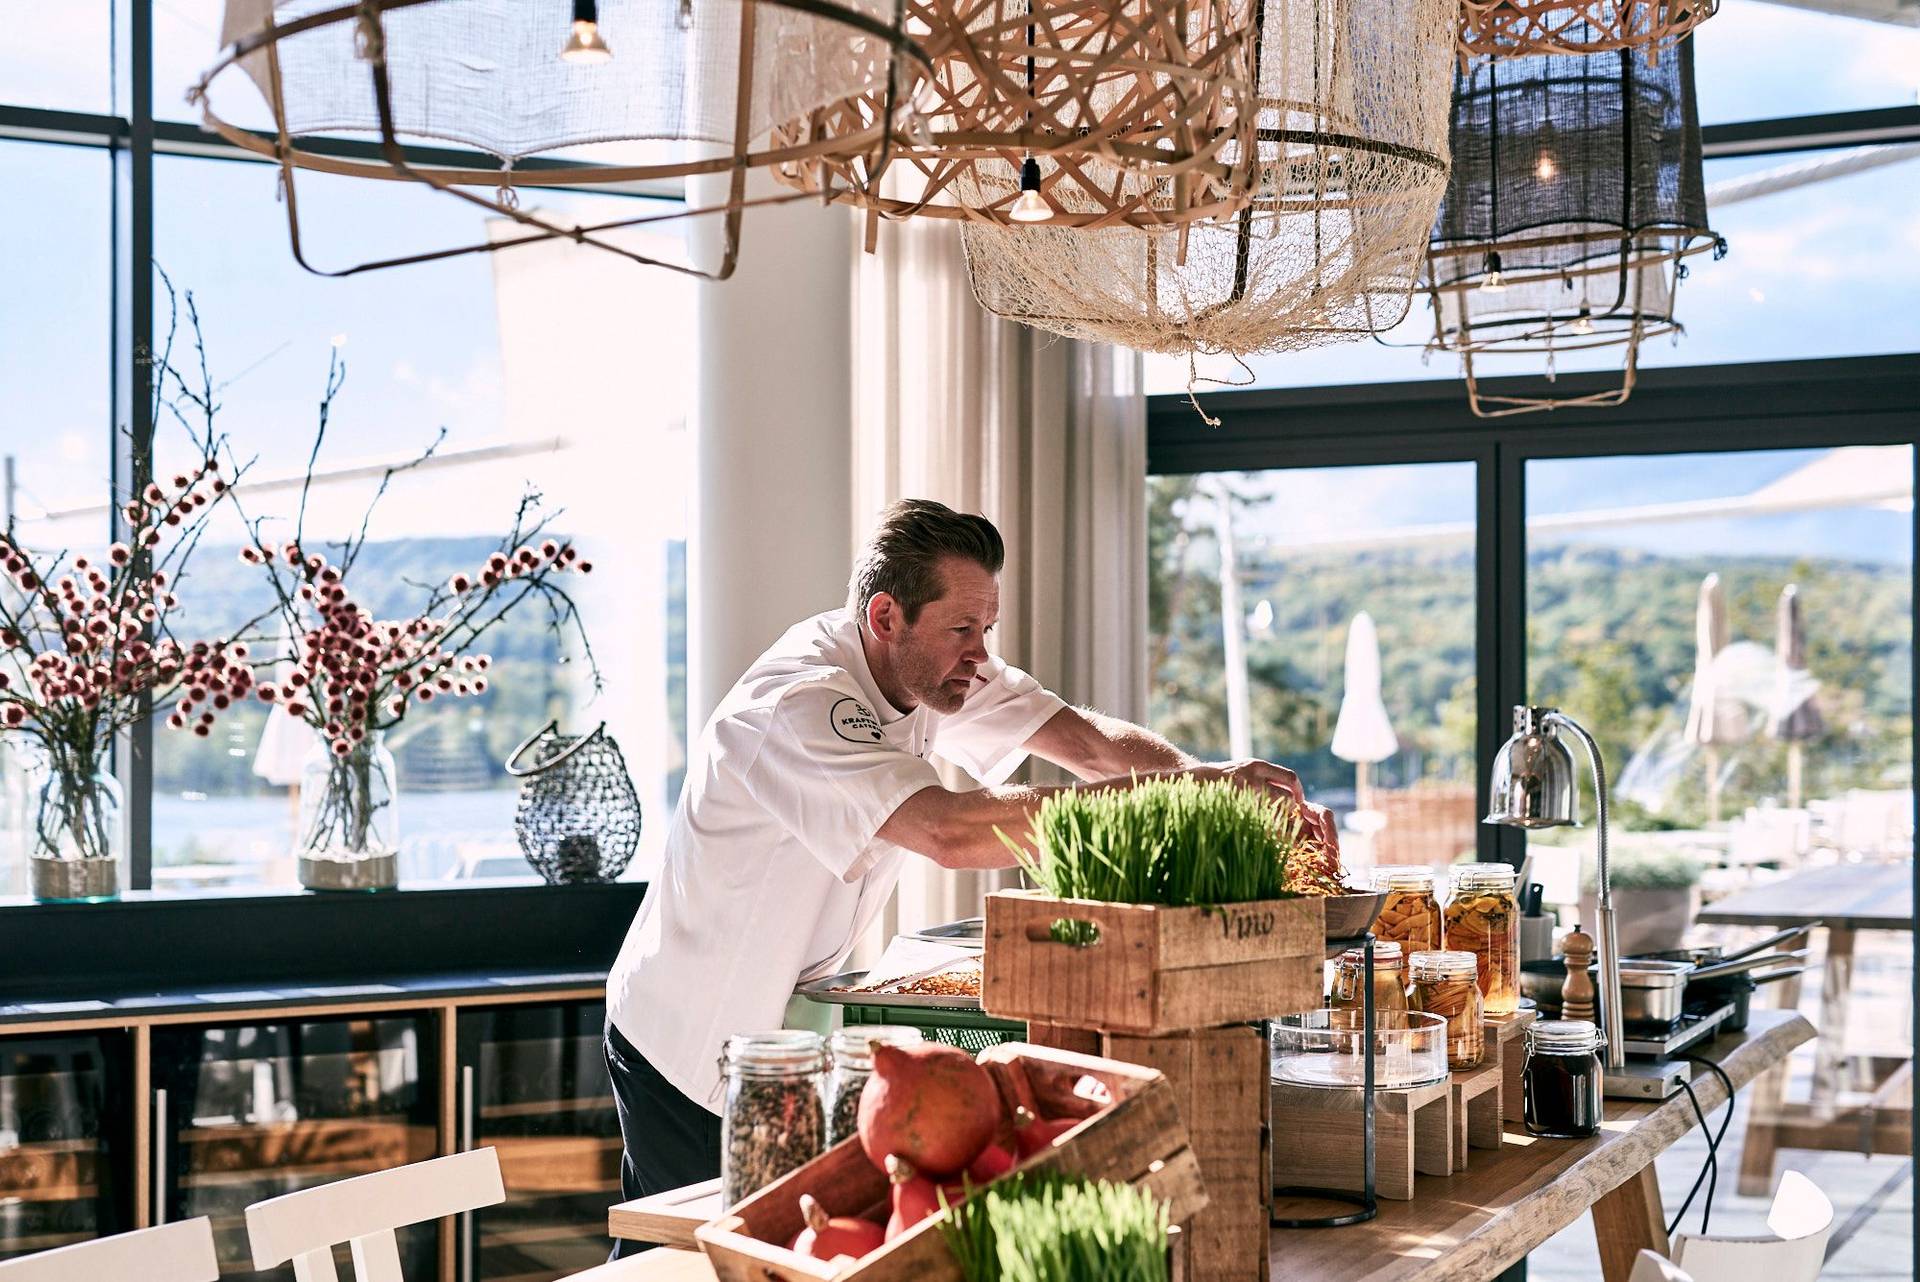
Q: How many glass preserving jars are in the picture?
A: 7